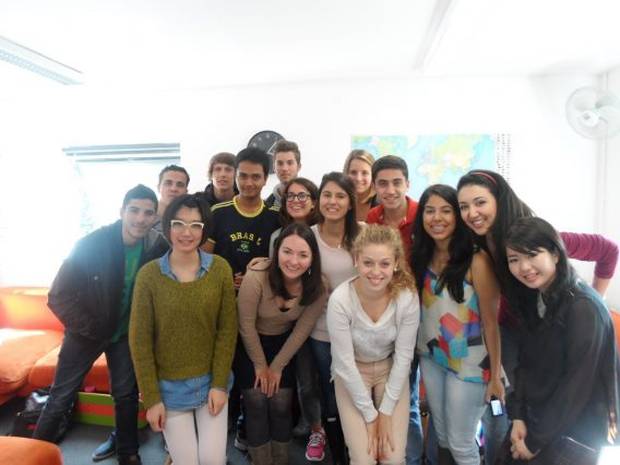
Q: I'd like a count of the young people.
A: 15